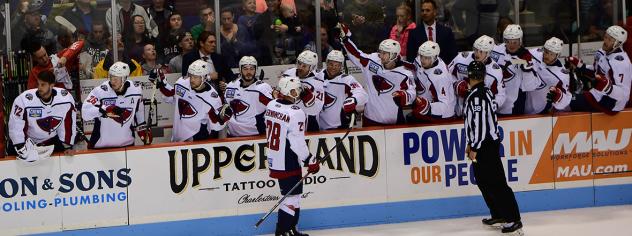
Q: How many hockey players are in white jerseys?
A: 13